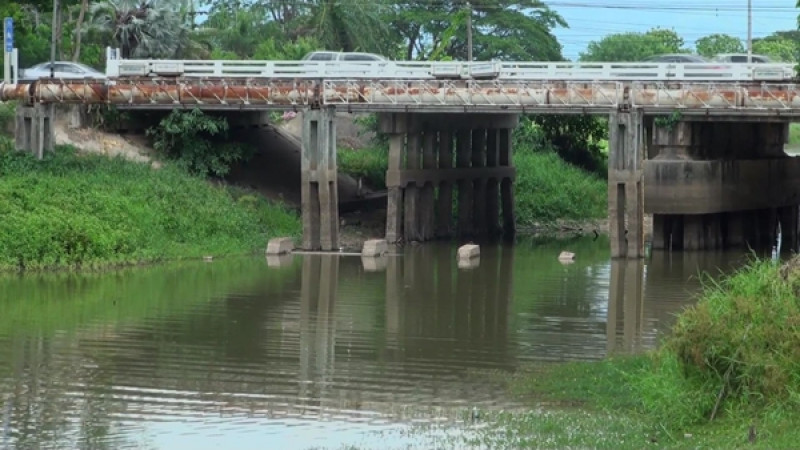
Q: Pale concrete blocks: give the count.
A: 4